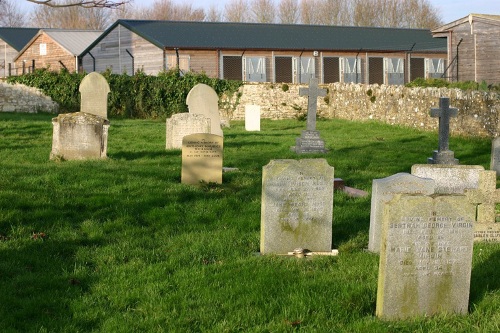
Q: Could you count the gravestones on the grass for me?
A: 14